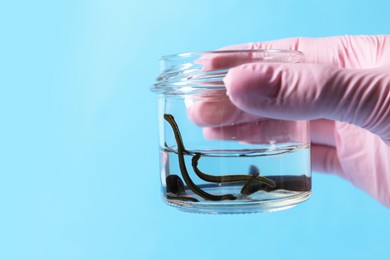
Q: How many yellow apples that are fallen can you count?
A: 0